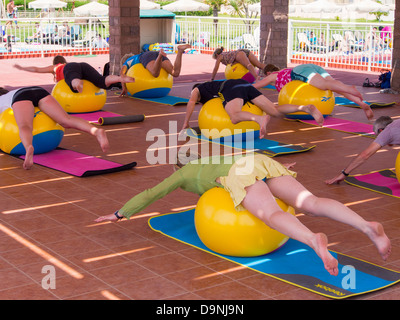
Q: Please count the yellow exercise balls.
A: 8